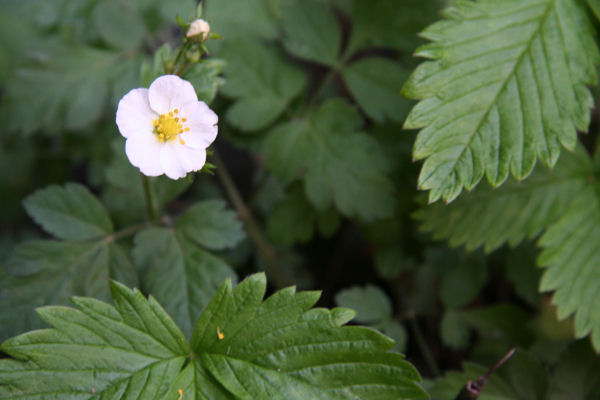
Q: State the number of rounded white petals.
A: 5